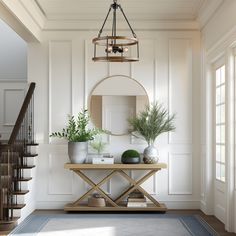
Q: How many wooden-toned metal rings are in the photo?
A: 2